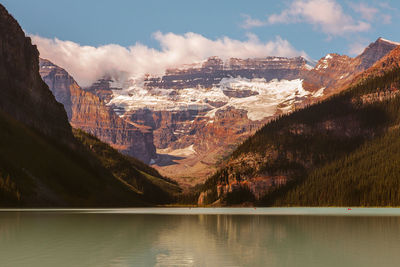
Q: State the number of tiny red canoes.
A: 2